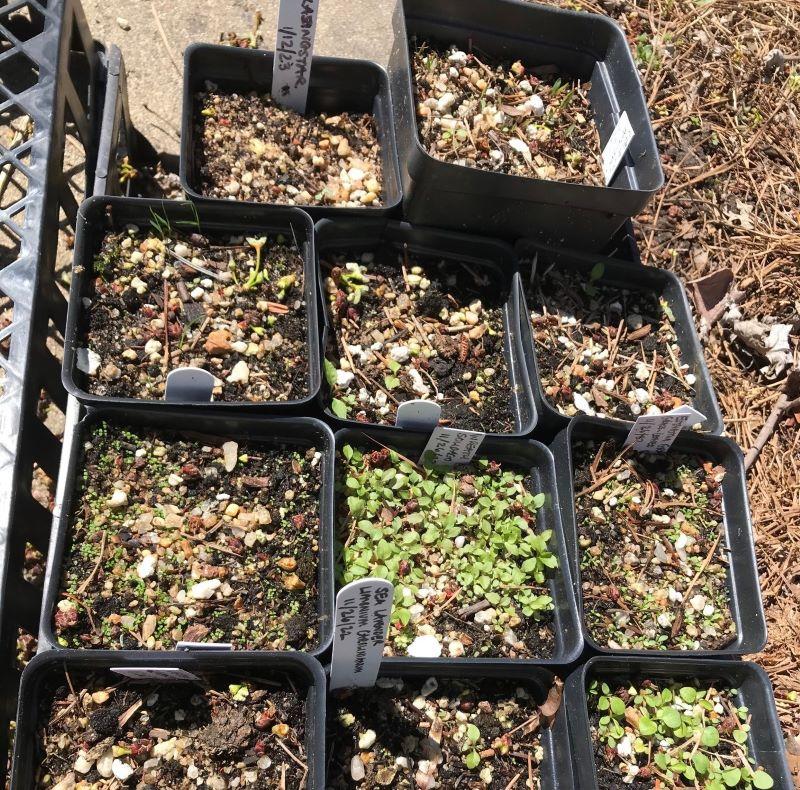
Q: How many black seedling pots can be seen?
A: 11